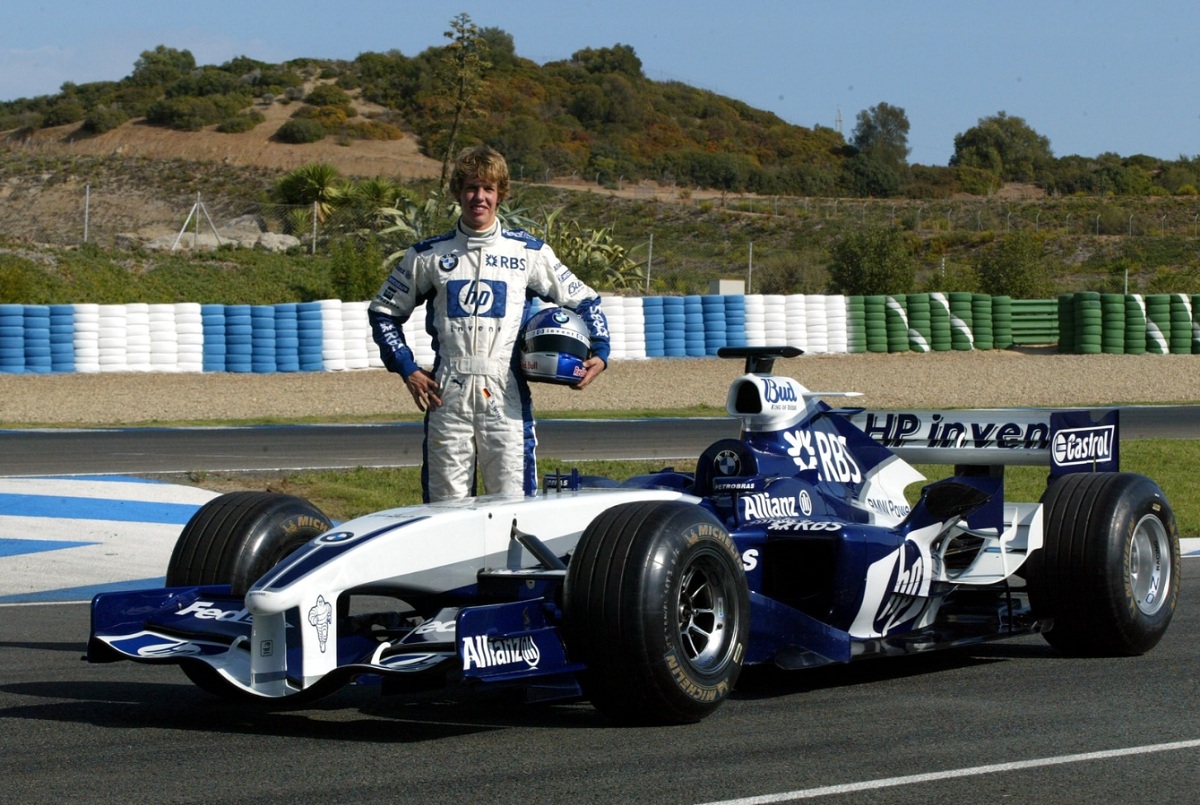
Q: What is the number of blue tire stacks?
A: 13